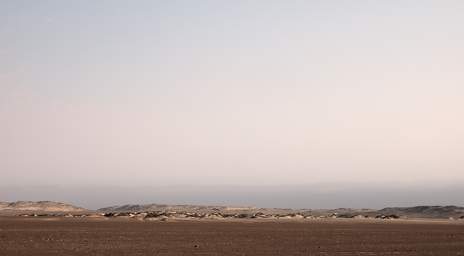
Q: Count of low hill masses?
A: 3